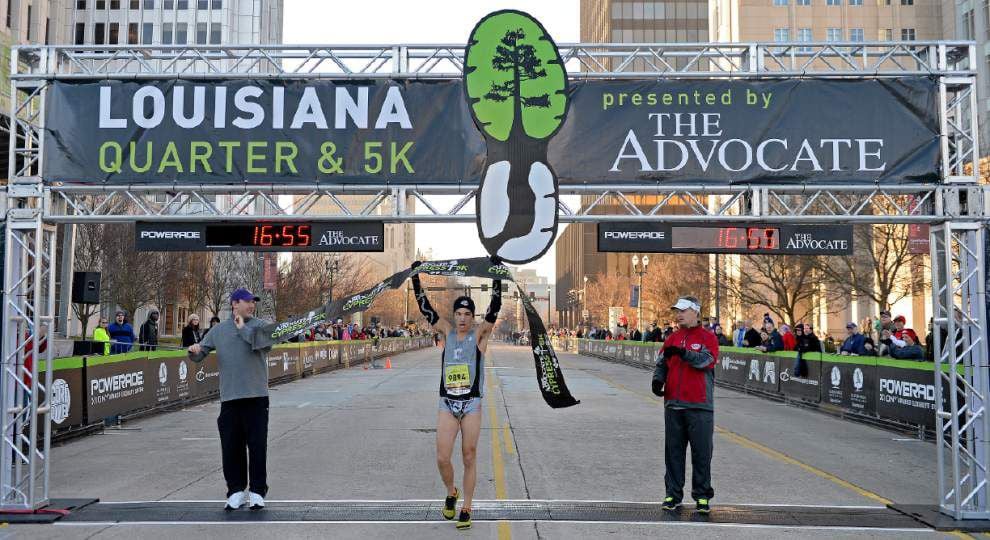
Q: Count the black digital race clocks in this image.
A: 2